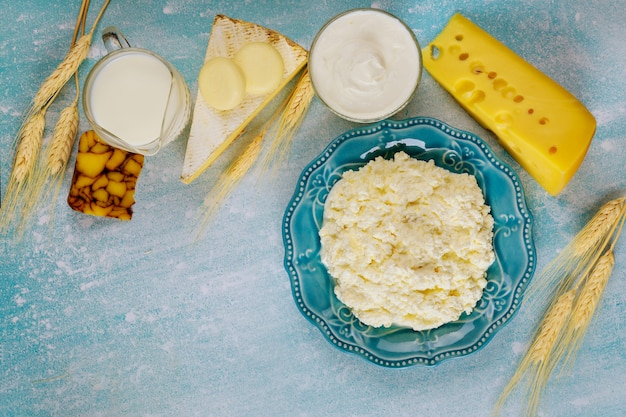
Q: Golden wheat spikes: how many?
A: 8